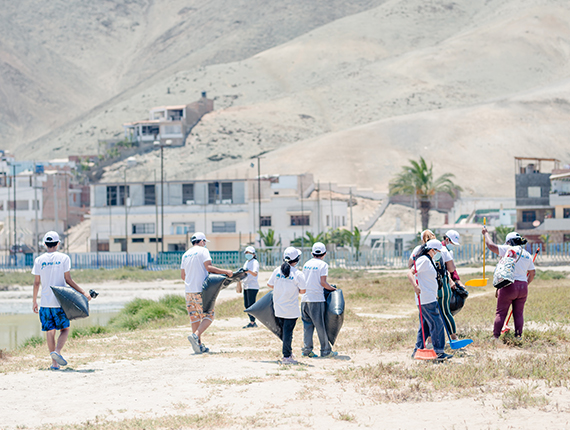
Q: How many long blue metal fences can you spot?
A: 1